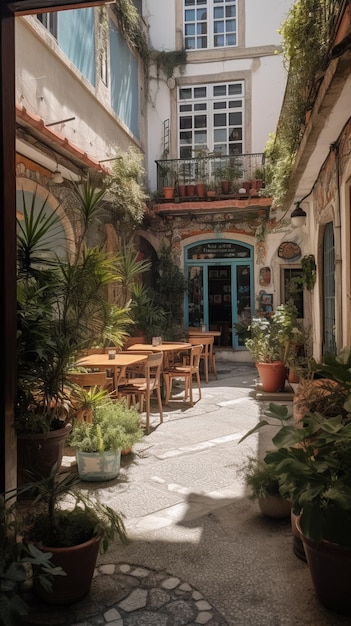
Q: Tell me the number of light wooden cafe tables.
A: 3